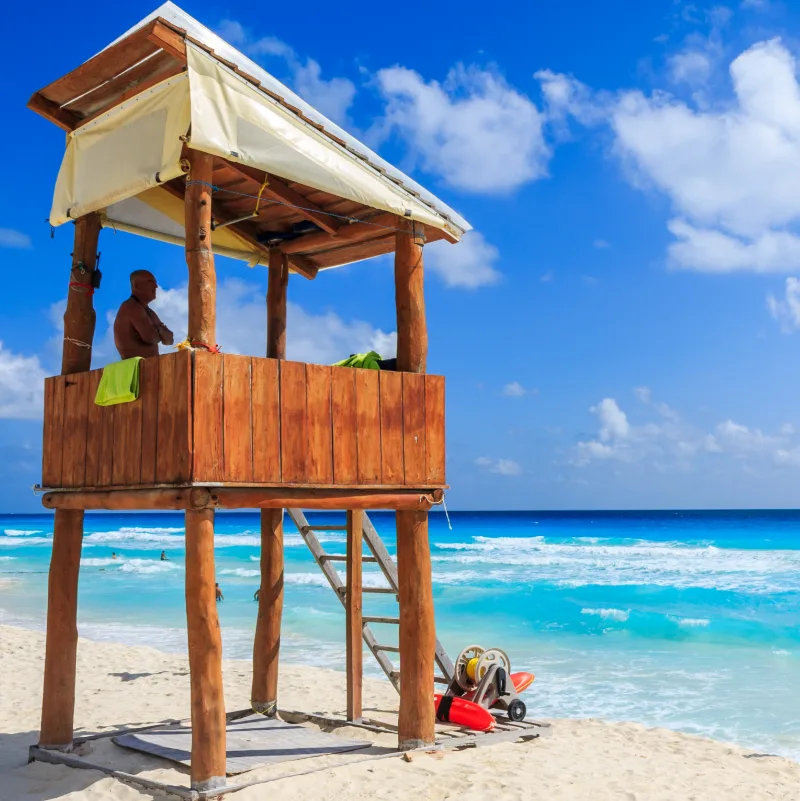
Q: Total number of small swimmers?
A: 4